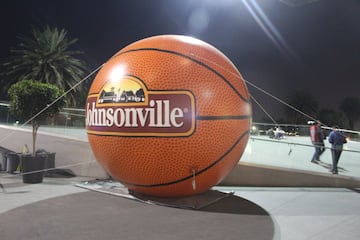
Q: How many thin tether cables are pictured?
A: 4